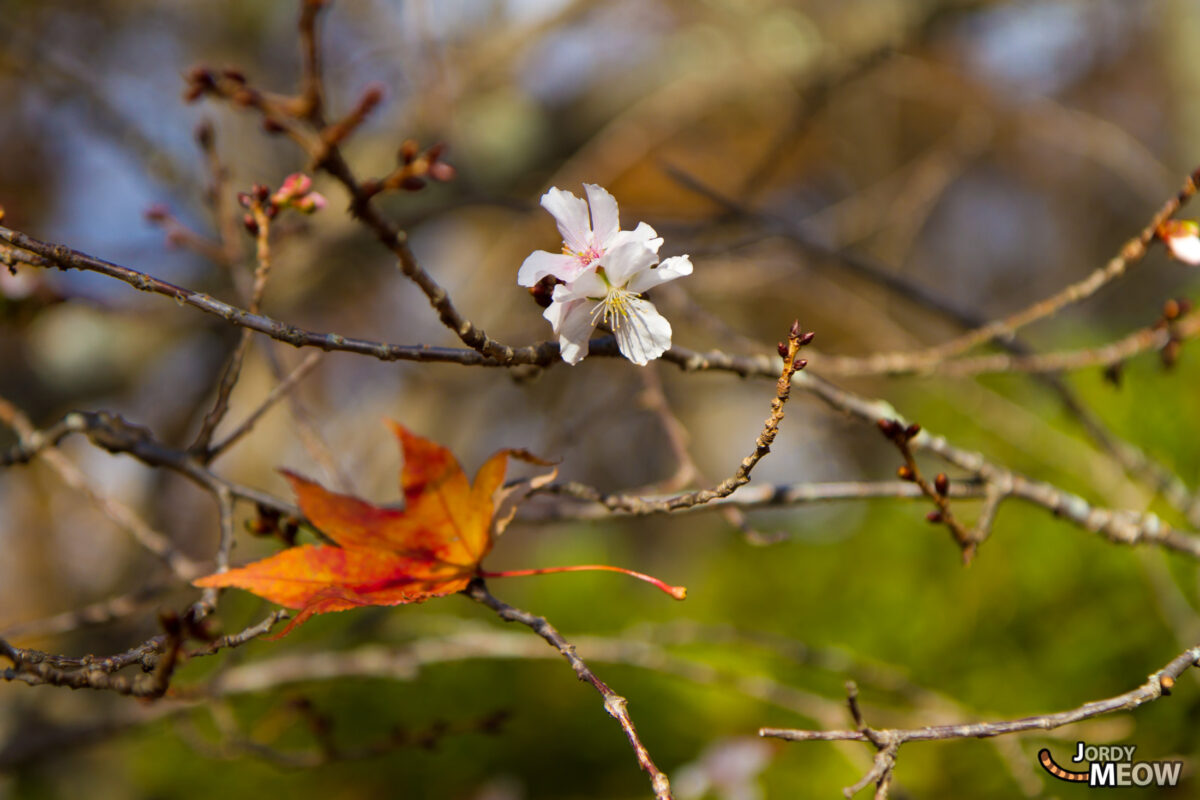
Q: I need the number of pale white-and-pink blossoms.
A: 2